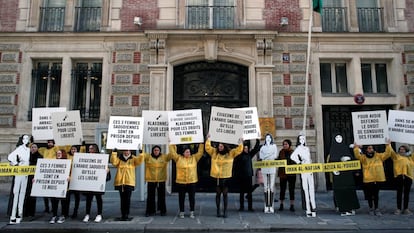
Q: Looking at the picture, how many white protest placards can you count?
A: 11